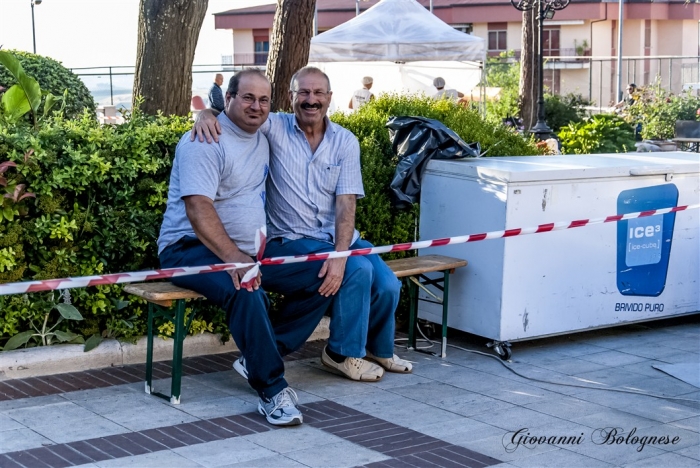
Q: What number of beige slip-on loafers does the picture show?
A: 2